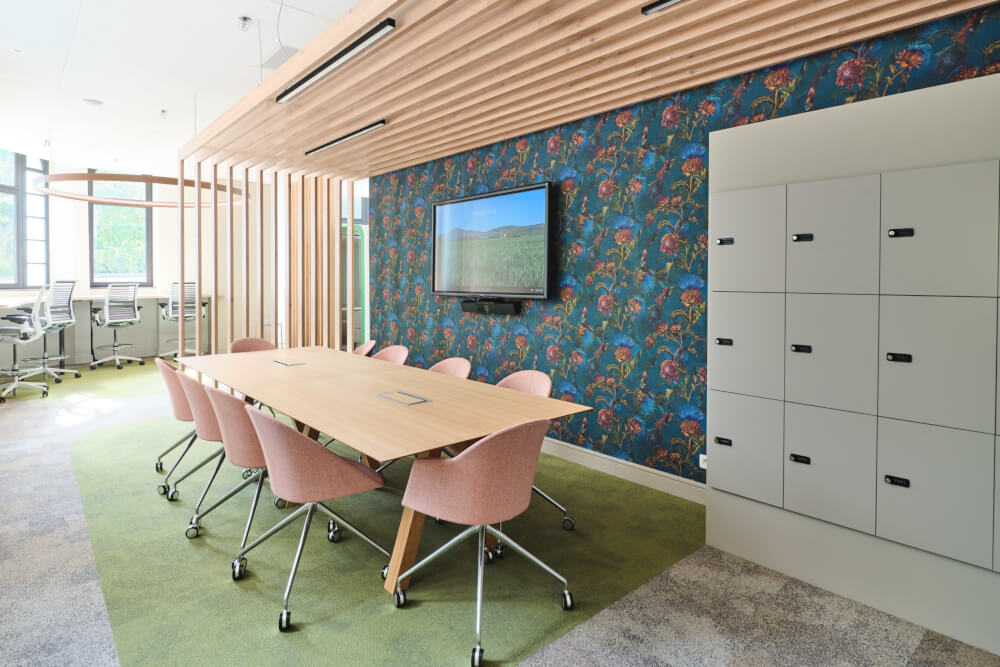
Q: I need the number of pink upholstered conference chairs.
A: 10